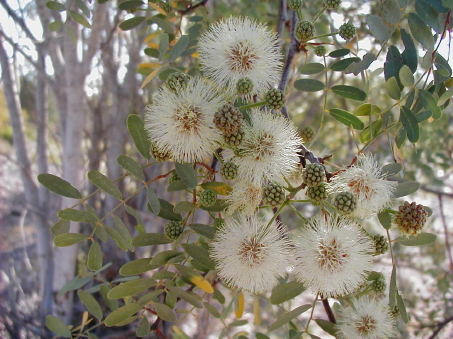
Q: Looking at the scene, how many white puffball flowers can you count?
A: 8